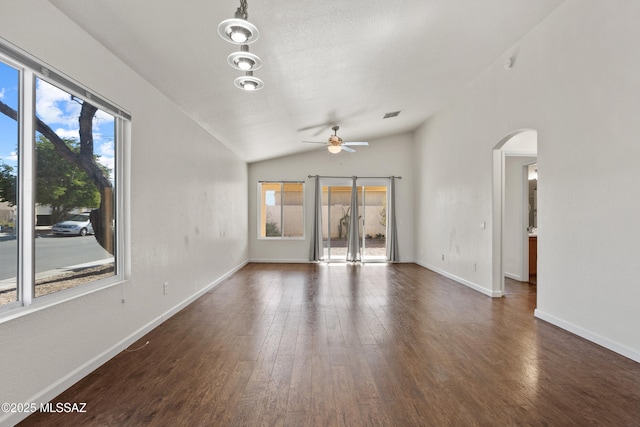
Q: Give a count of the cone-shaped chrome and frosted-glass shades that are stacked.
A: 3